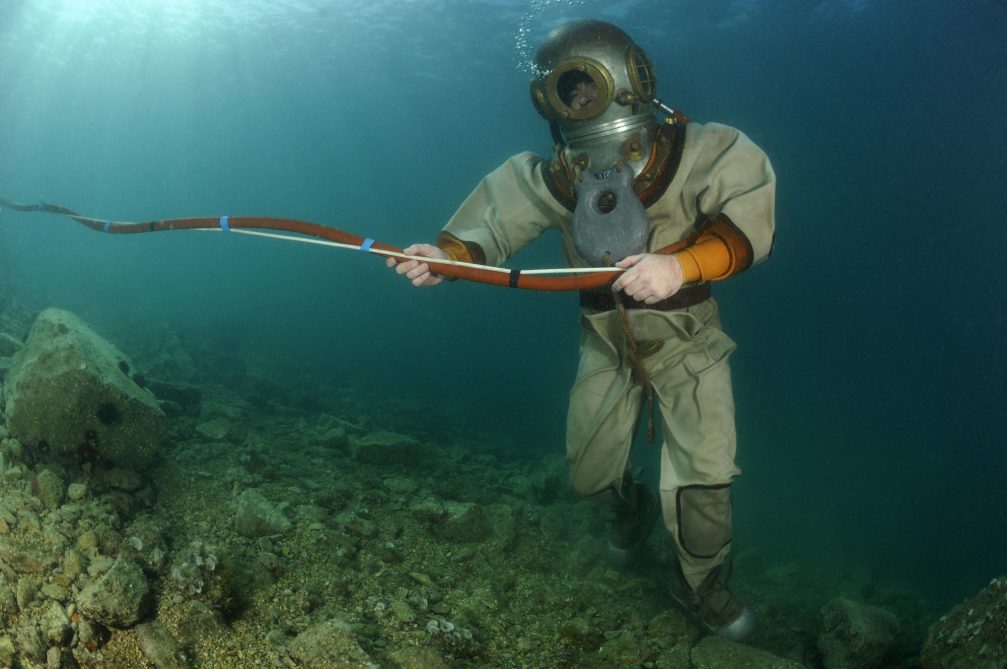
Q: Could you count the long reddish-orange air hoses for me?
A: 1